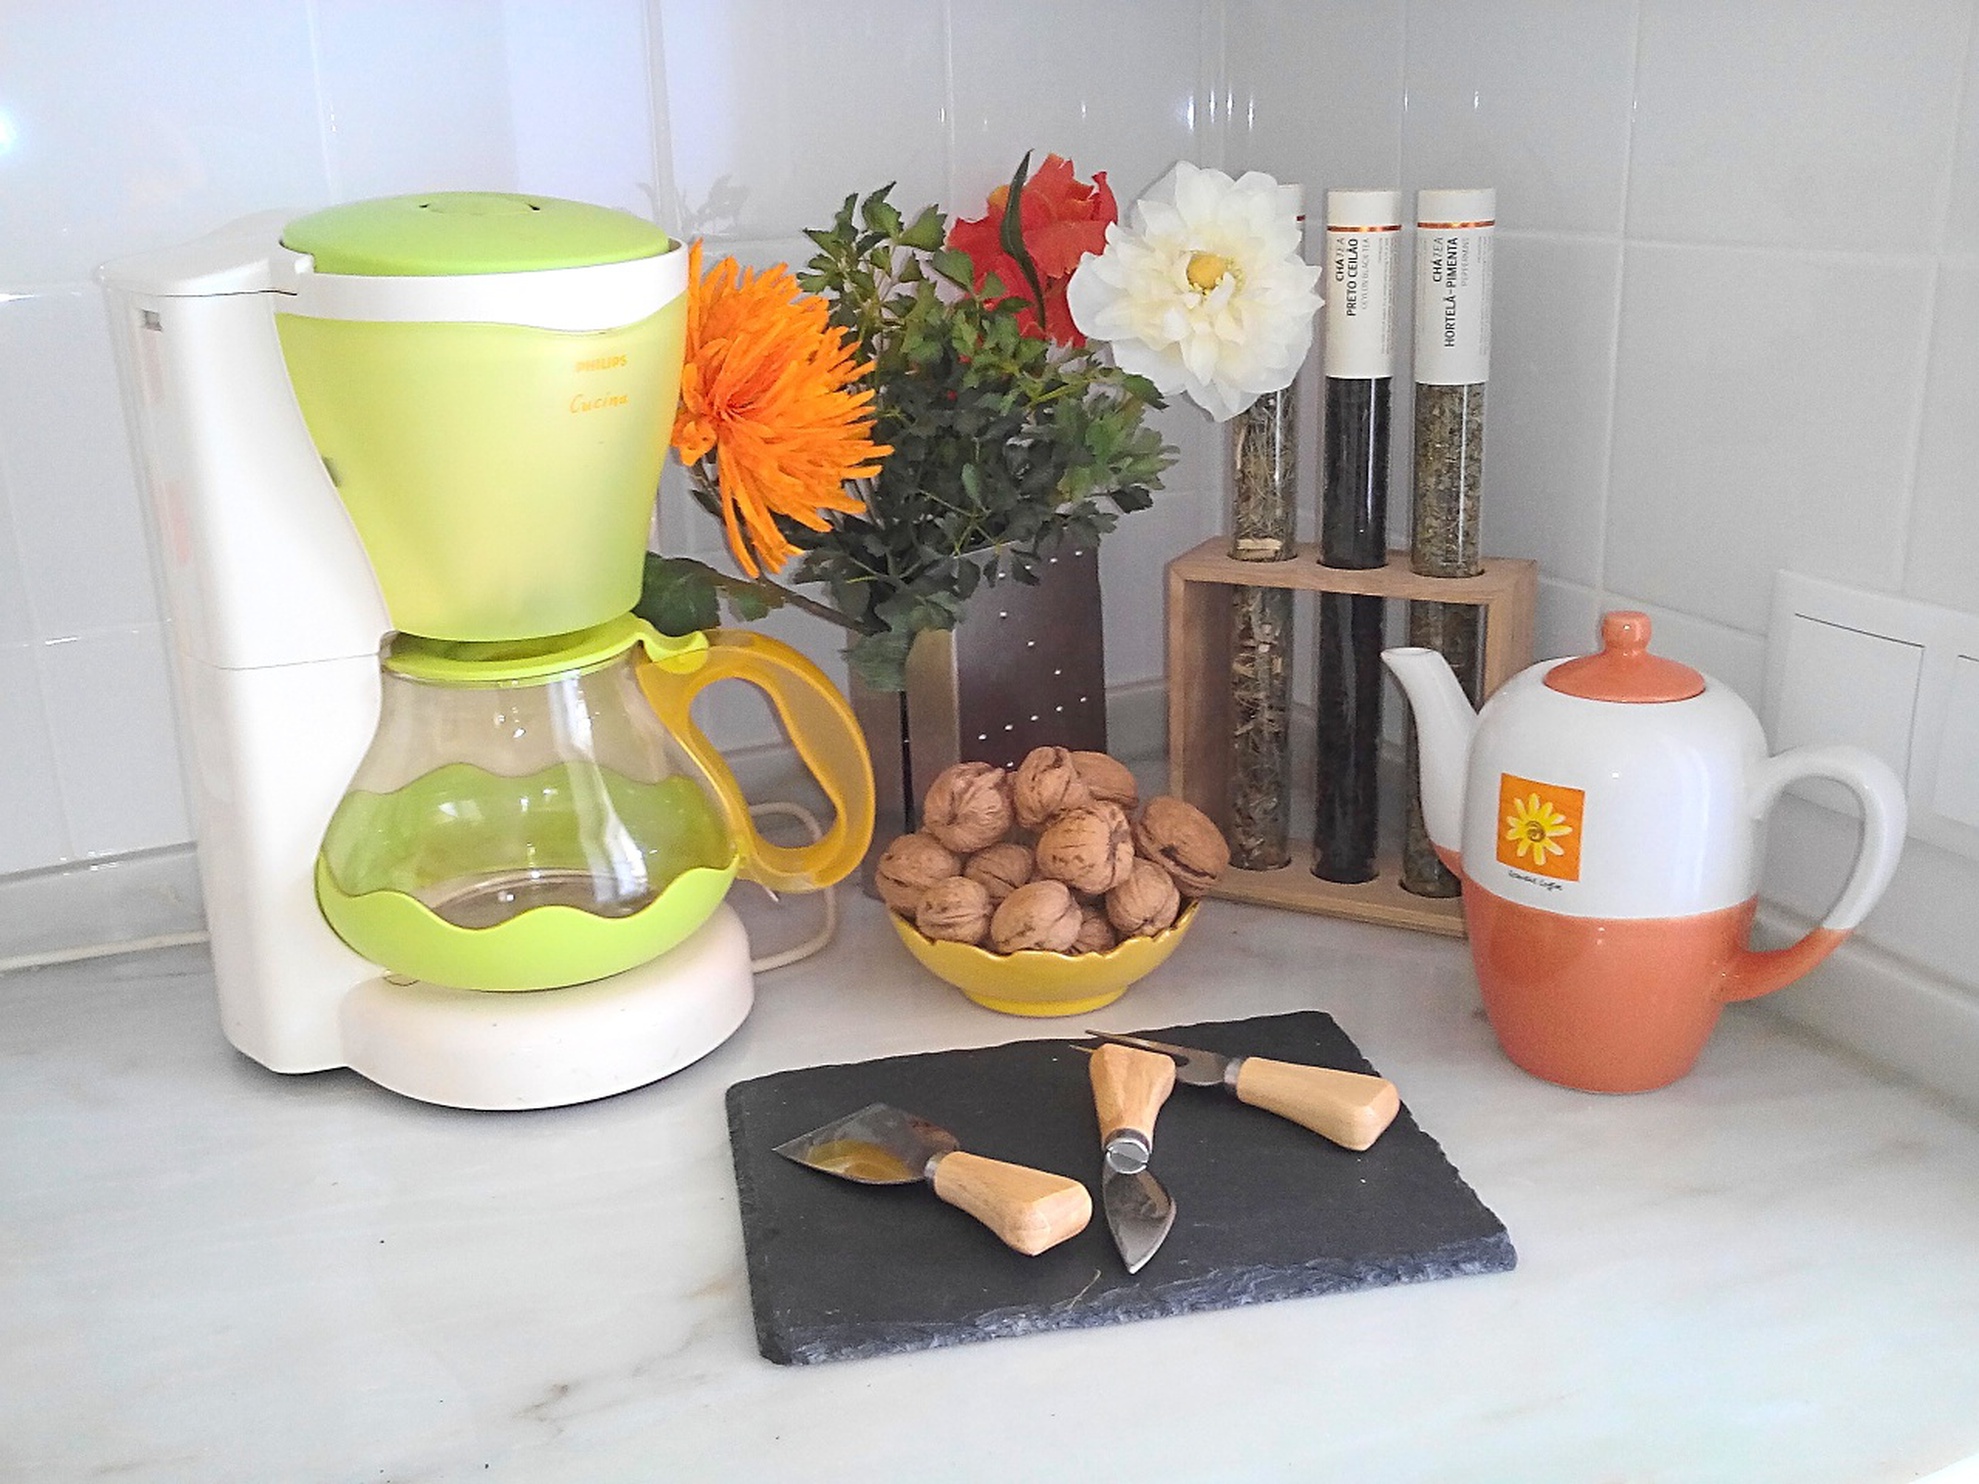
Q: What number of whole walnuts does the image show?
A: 11